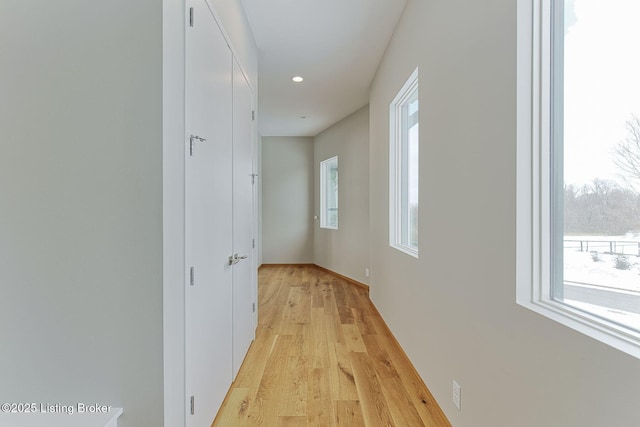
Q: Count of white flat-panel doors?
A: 2